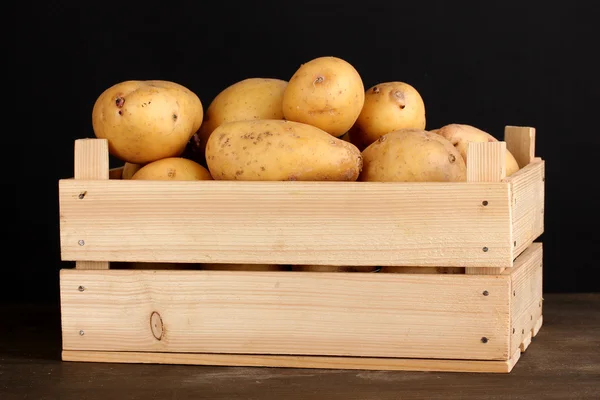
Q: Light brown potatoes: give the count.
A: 8